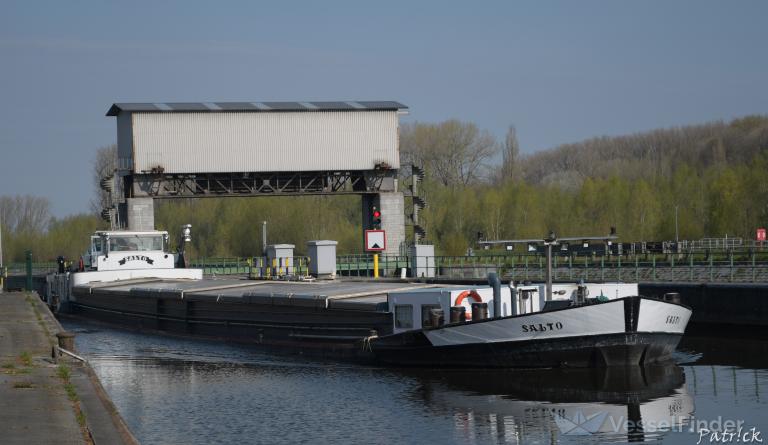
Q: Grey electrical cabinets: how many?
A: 3